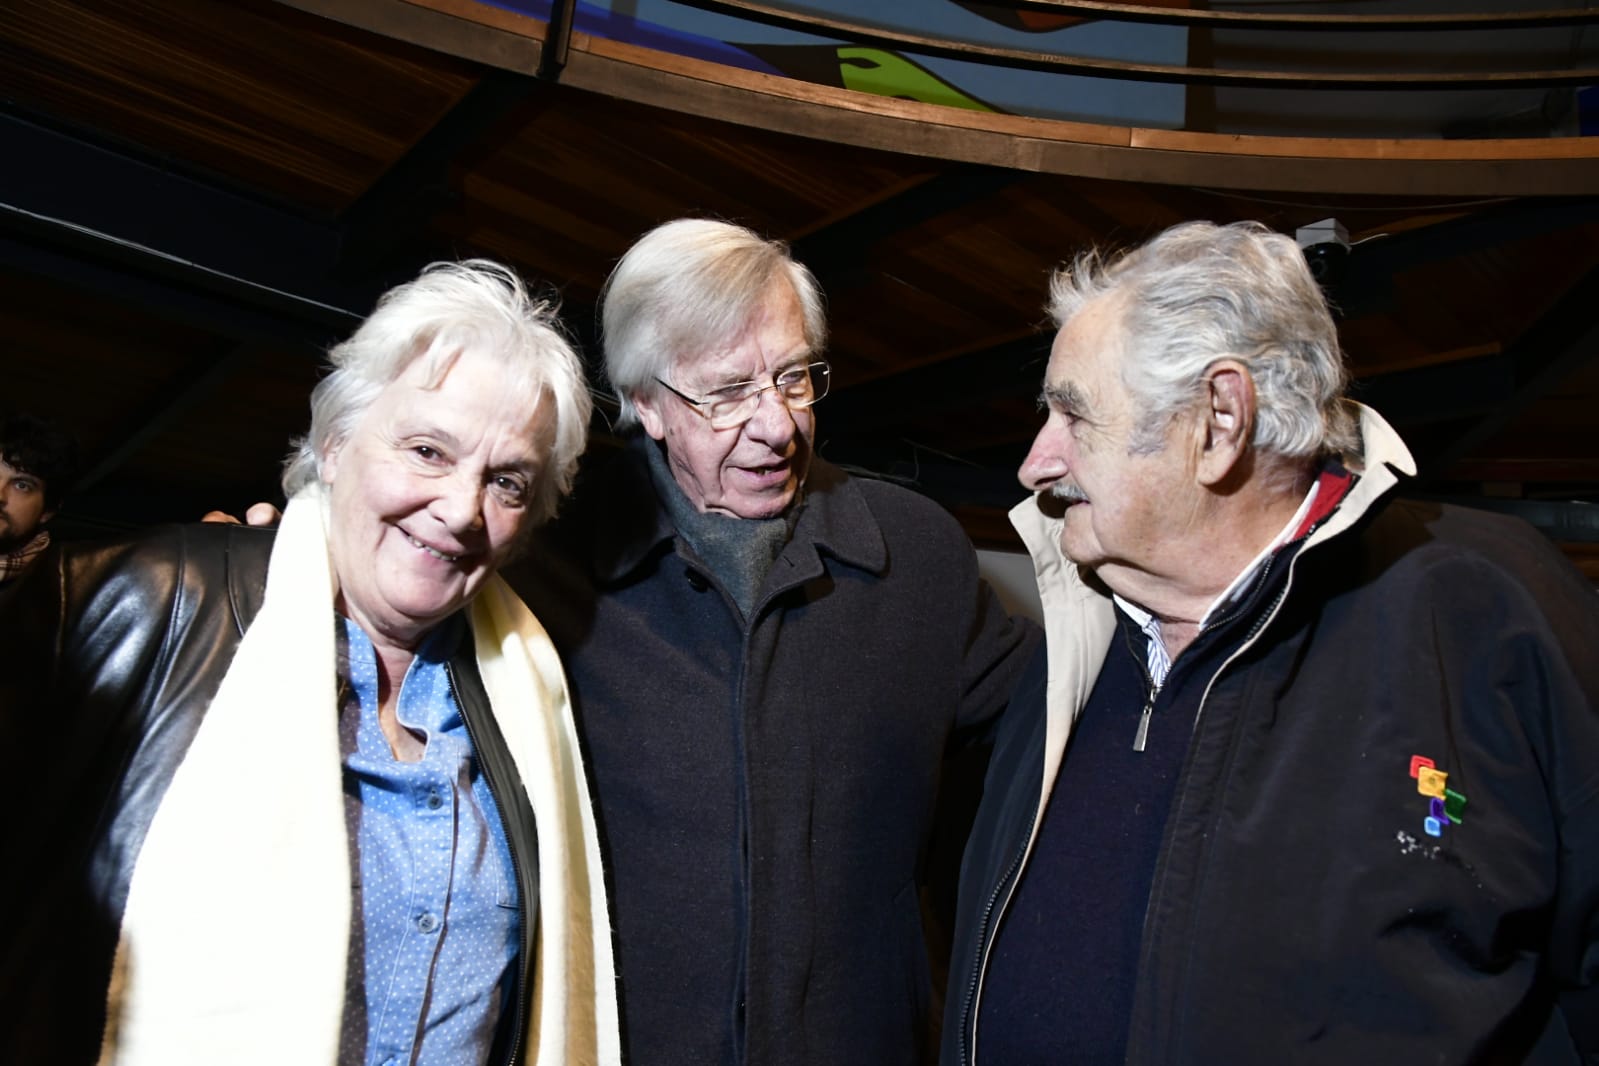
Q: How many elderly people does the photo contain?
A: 3